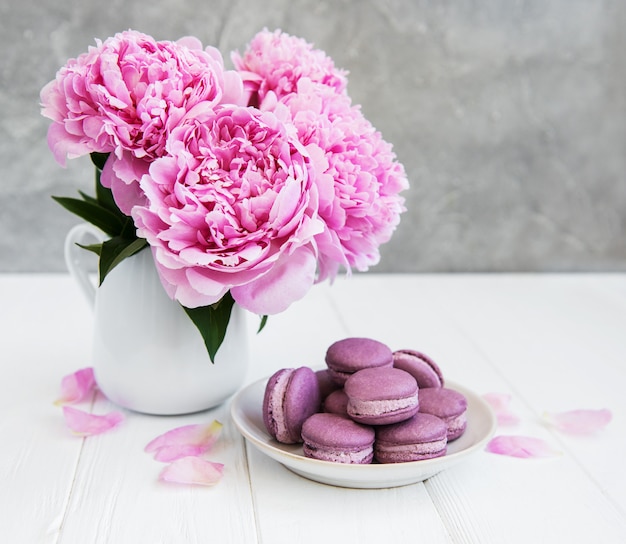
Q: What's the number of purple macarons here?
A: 9